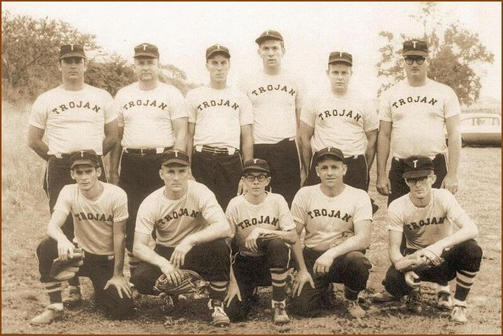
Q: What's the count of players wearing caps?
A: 11